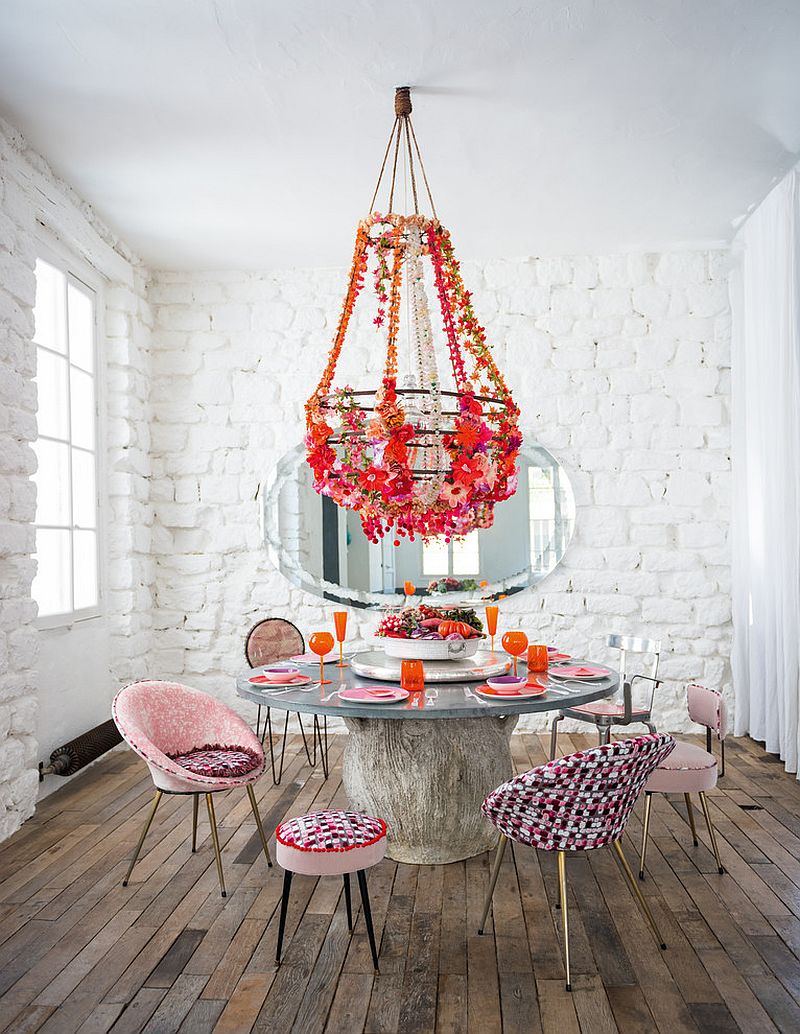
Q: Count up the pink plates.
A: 3